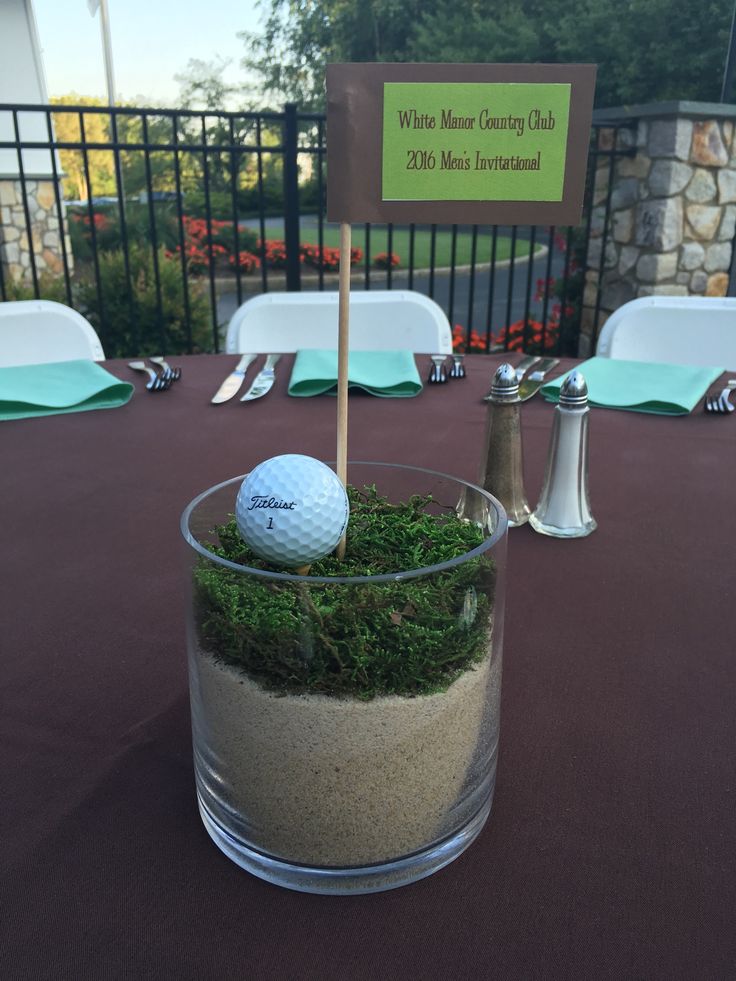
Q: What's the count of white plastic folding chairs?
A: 3